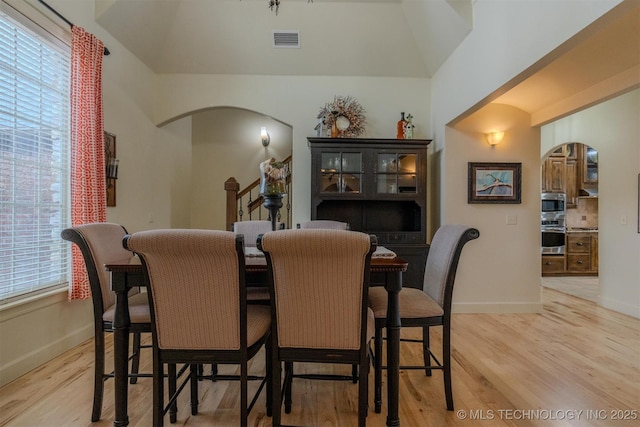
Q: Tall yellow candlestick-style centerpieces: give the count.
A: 0